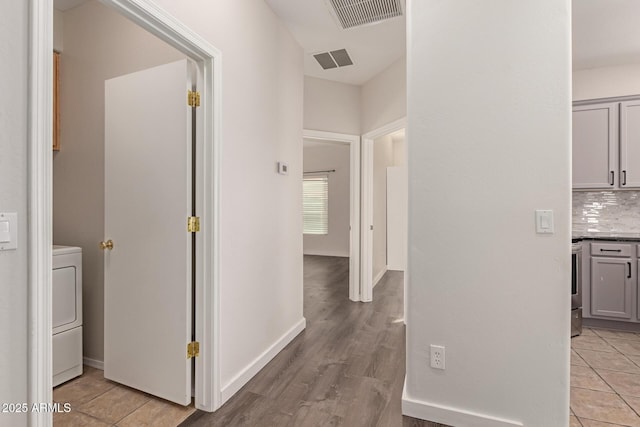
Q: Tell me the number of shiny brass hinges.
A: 3